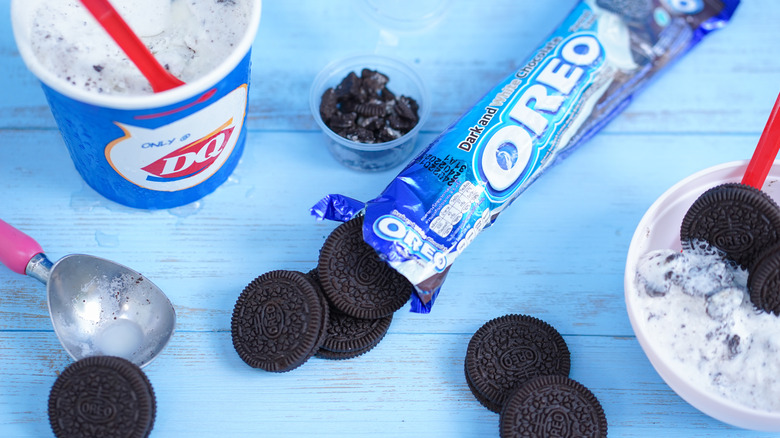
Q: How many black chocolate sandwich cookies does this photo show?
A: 8